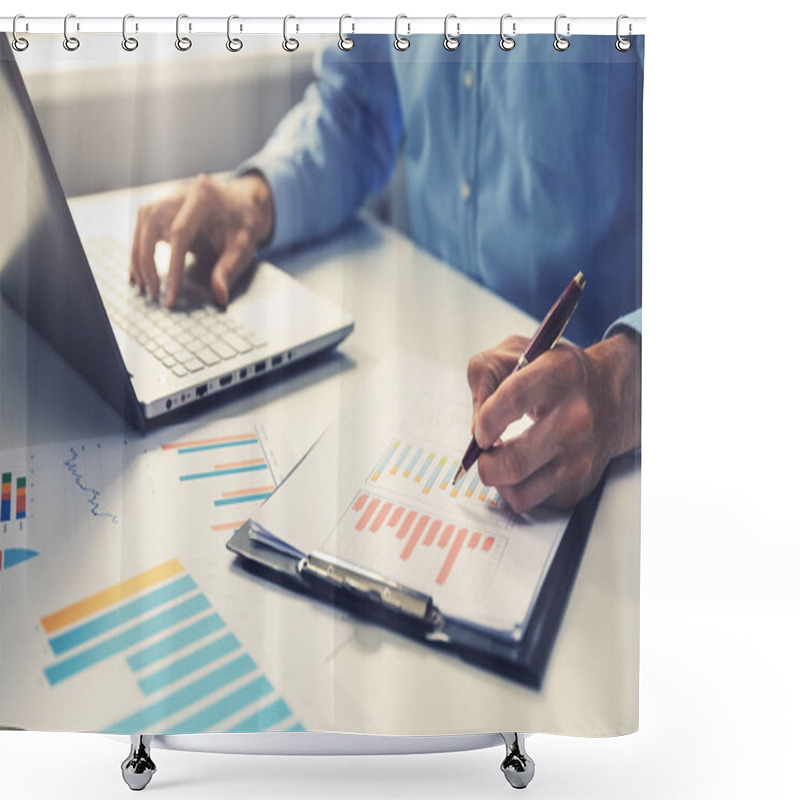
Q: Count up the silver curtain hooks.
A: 12